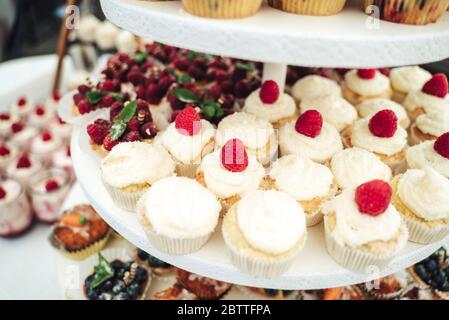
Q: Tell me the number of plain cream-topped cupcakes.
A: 12